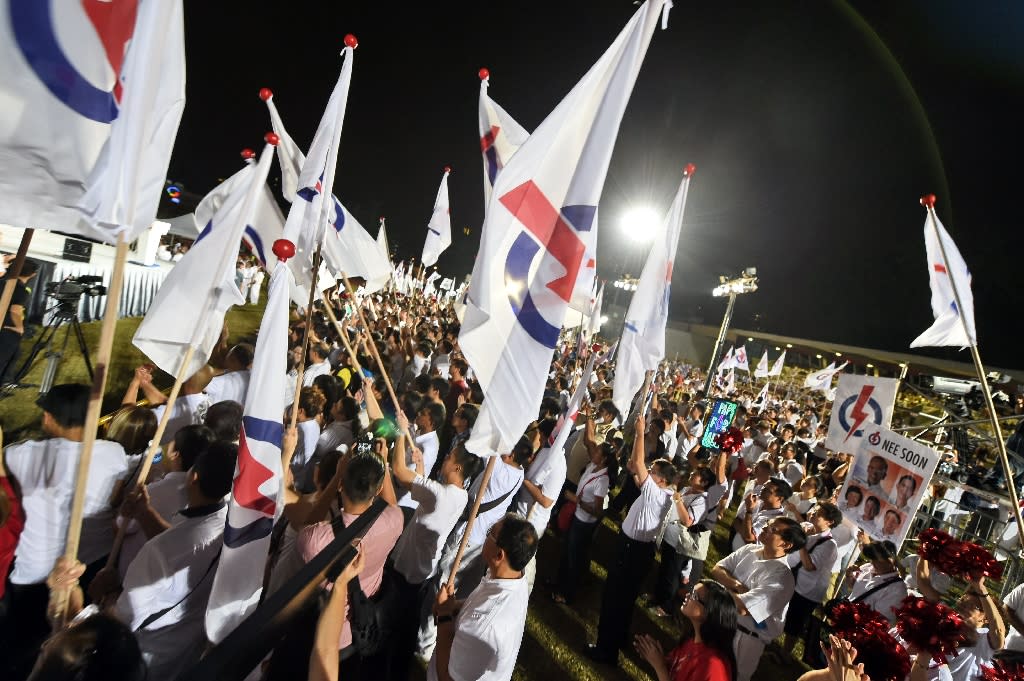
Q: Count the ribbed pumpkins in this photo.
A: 0